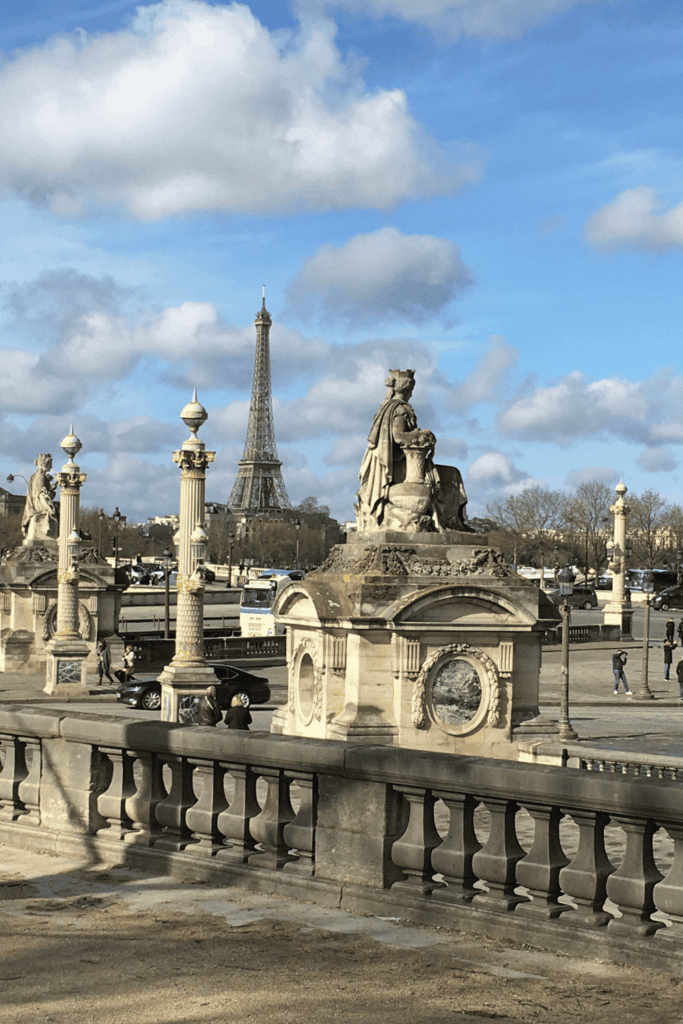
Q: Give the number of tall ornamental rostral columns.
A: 3